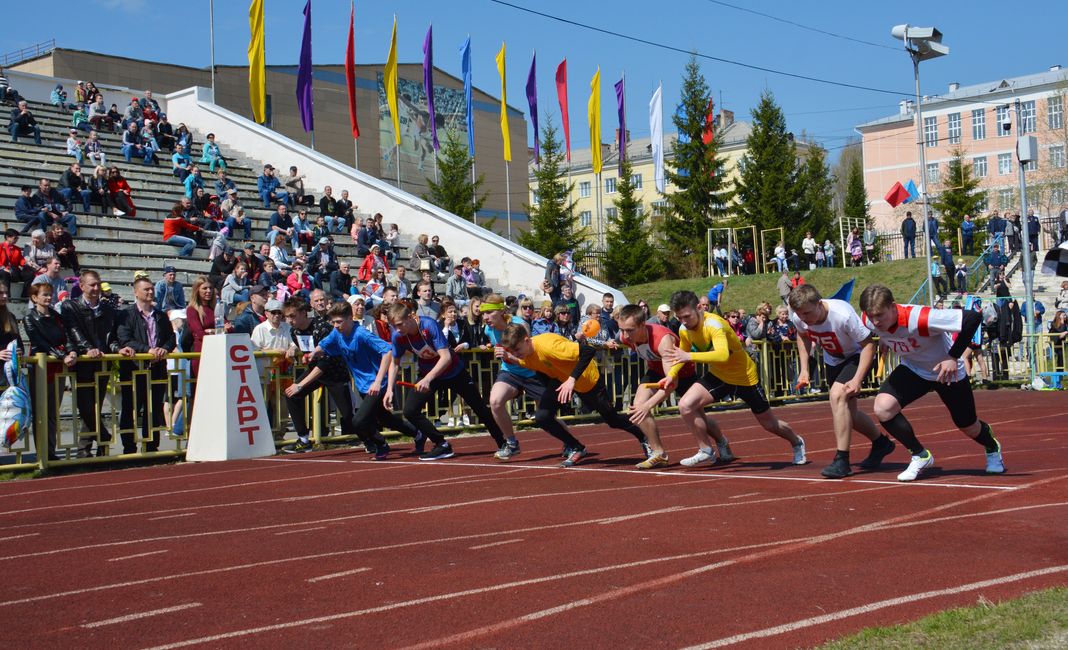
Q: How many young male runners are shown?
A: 9